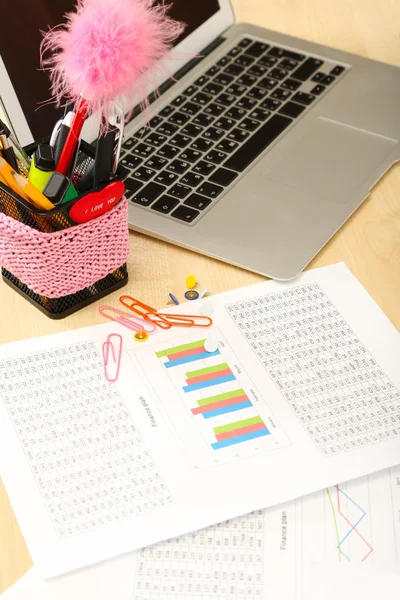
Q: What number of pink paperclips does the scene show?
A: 2